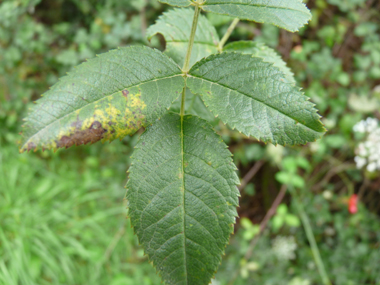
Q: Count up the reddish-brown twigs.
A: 2